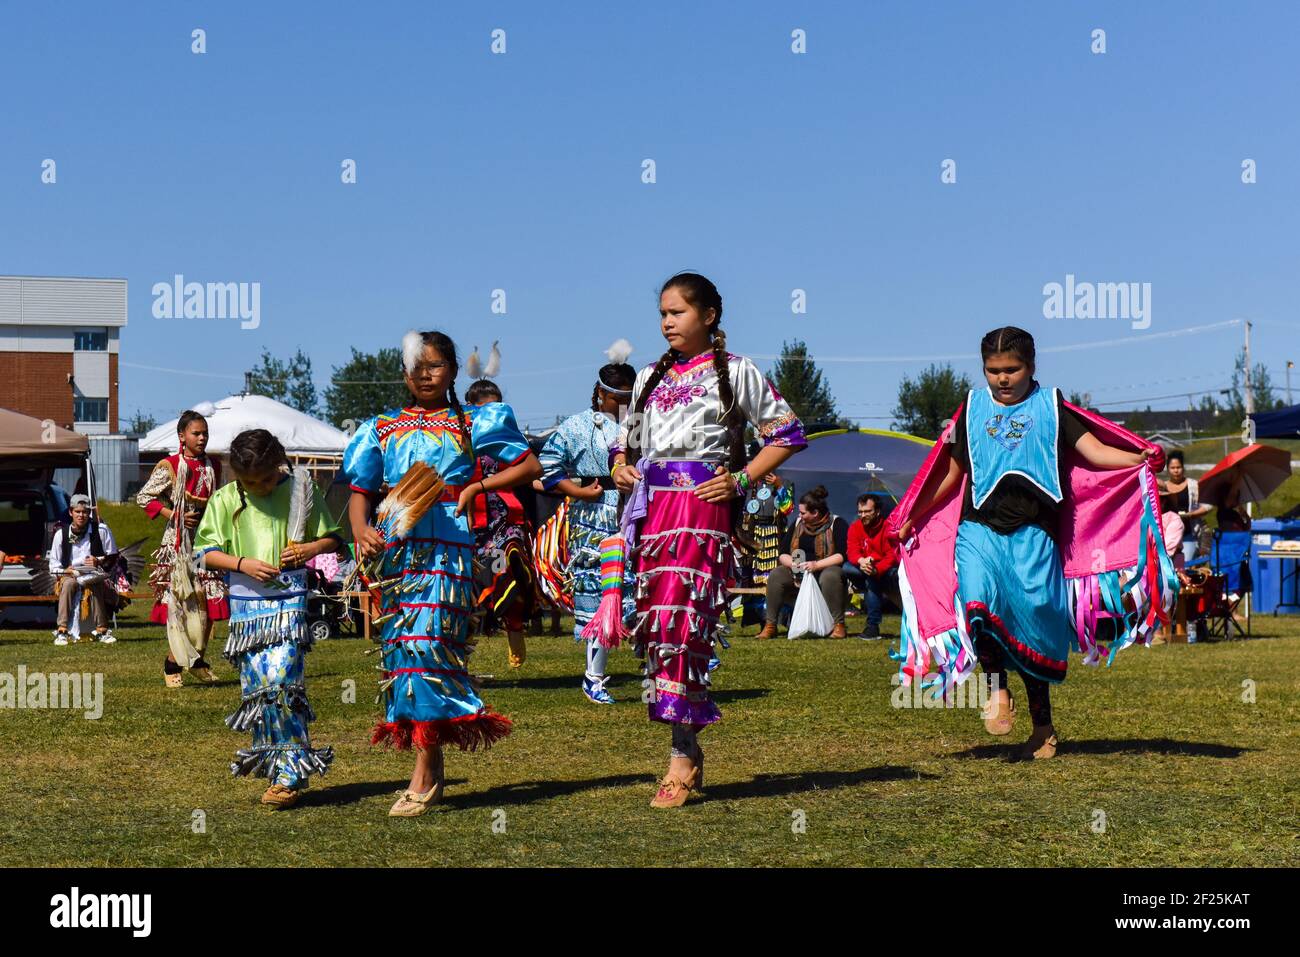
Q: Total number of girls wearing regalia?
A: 7